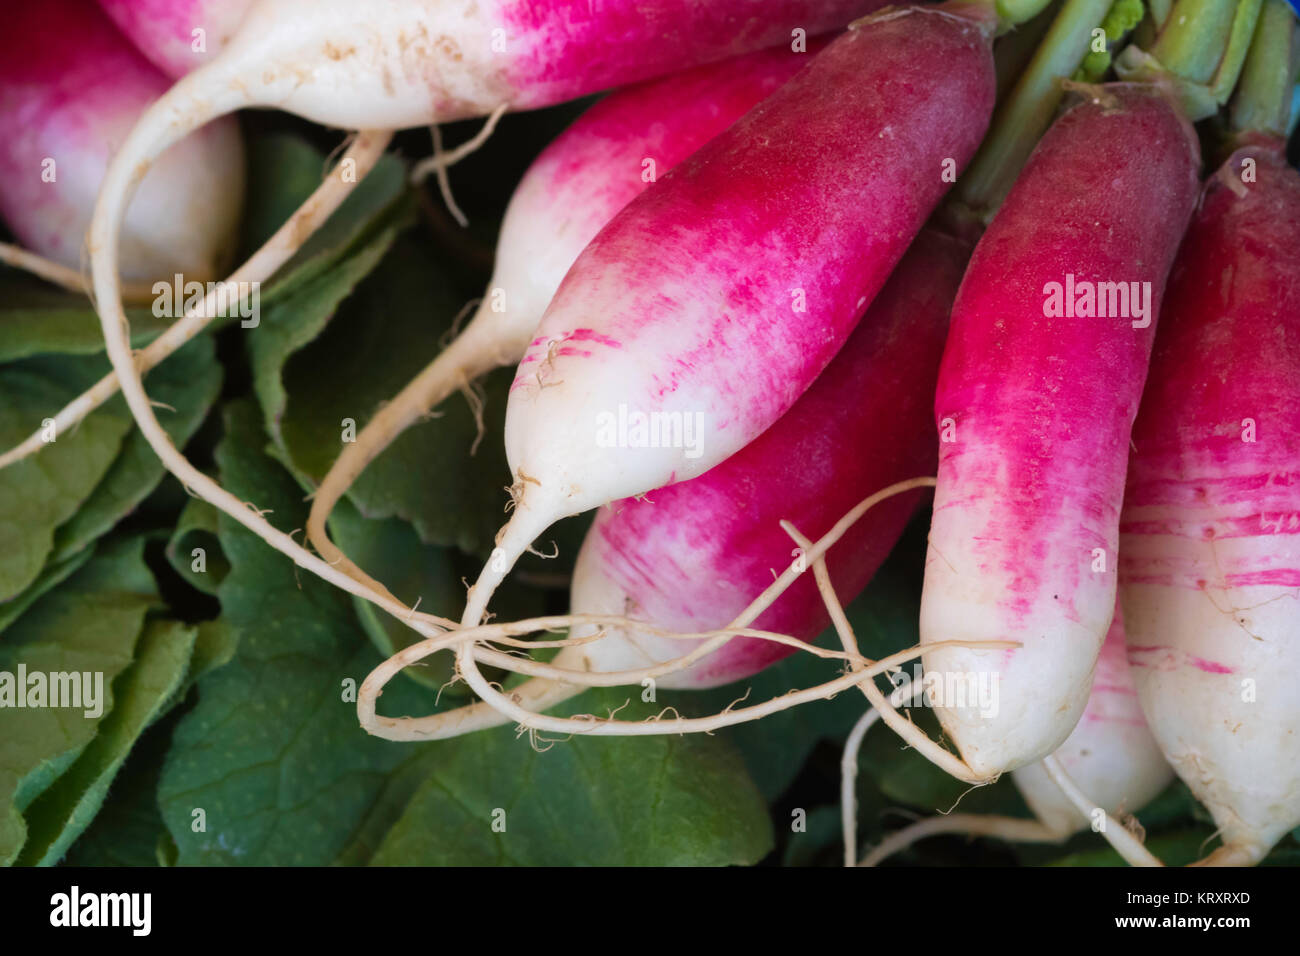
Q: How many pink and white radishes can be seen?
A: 9